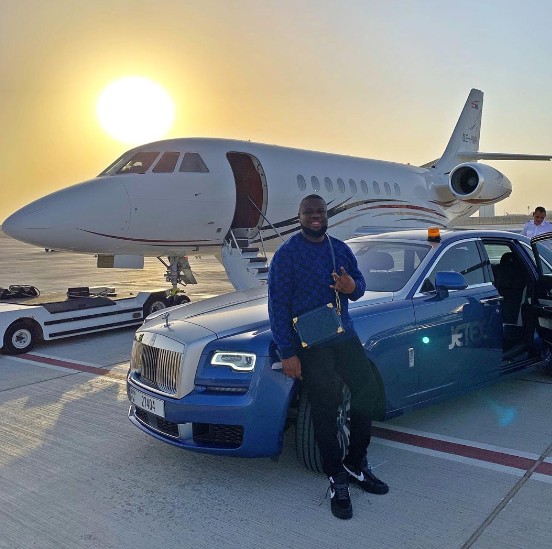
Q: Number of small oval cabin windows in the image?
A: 9